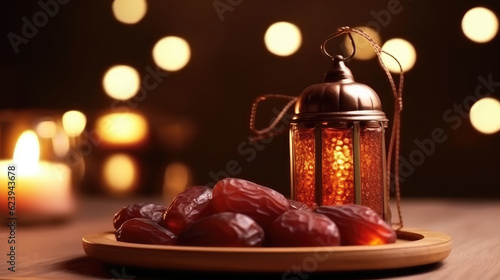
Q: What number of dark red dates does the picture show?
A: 8